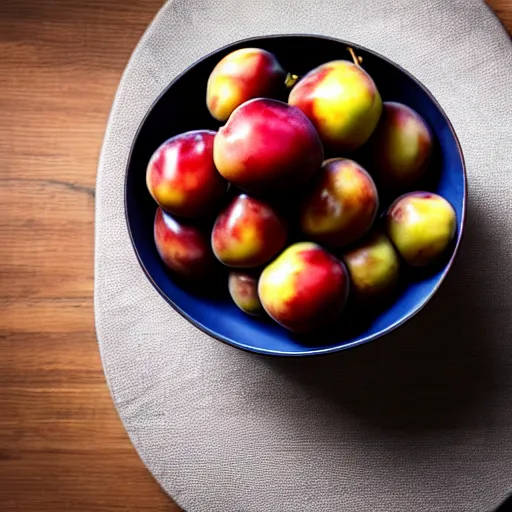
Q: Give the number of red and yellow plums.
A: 12